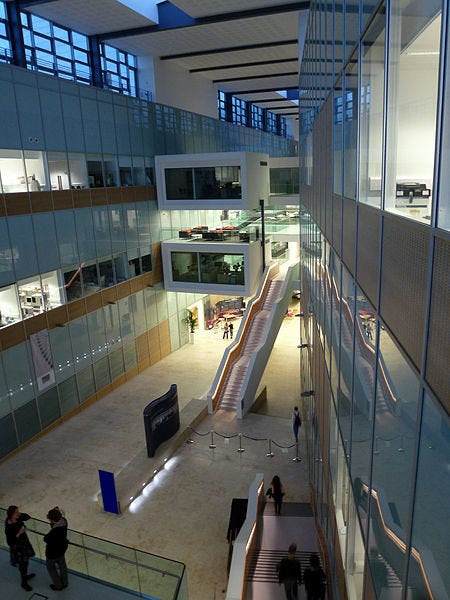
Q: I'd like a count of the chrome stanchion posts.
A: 5